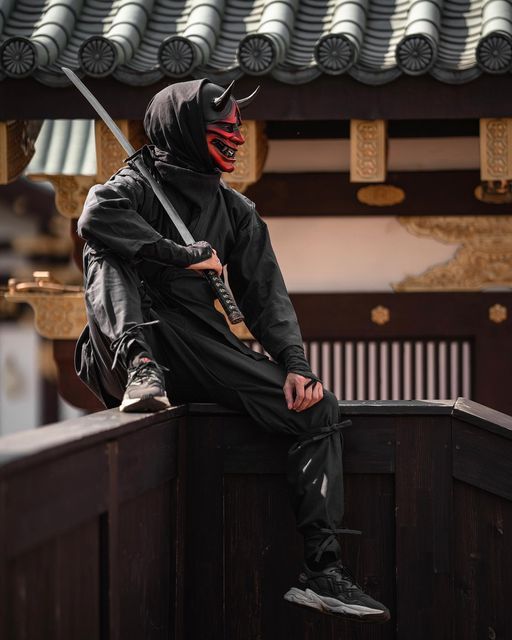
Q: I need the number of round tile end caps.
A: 7